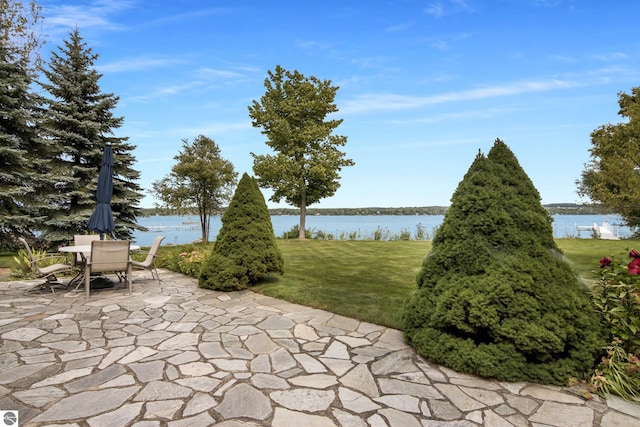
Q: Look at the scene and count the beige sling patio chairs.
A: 4